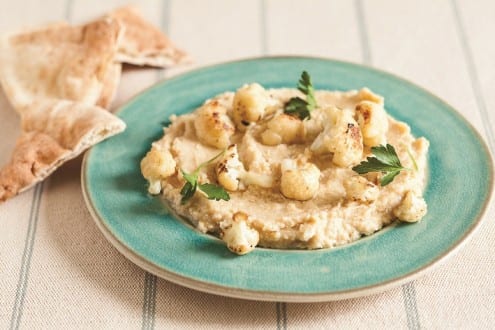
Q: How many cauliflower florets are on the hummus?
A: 11